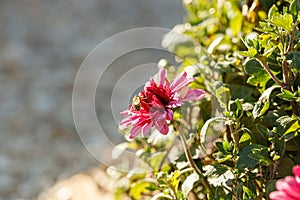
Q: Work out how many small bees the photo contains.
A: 1